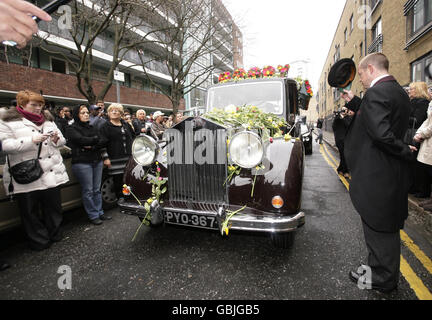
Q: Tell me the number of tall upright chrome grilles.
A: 1